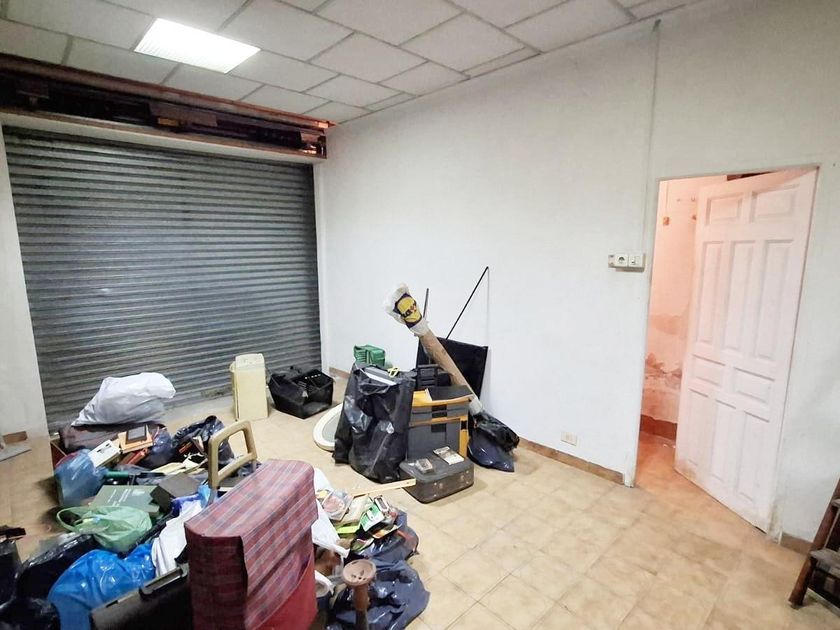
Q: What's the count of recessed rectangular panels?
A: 10